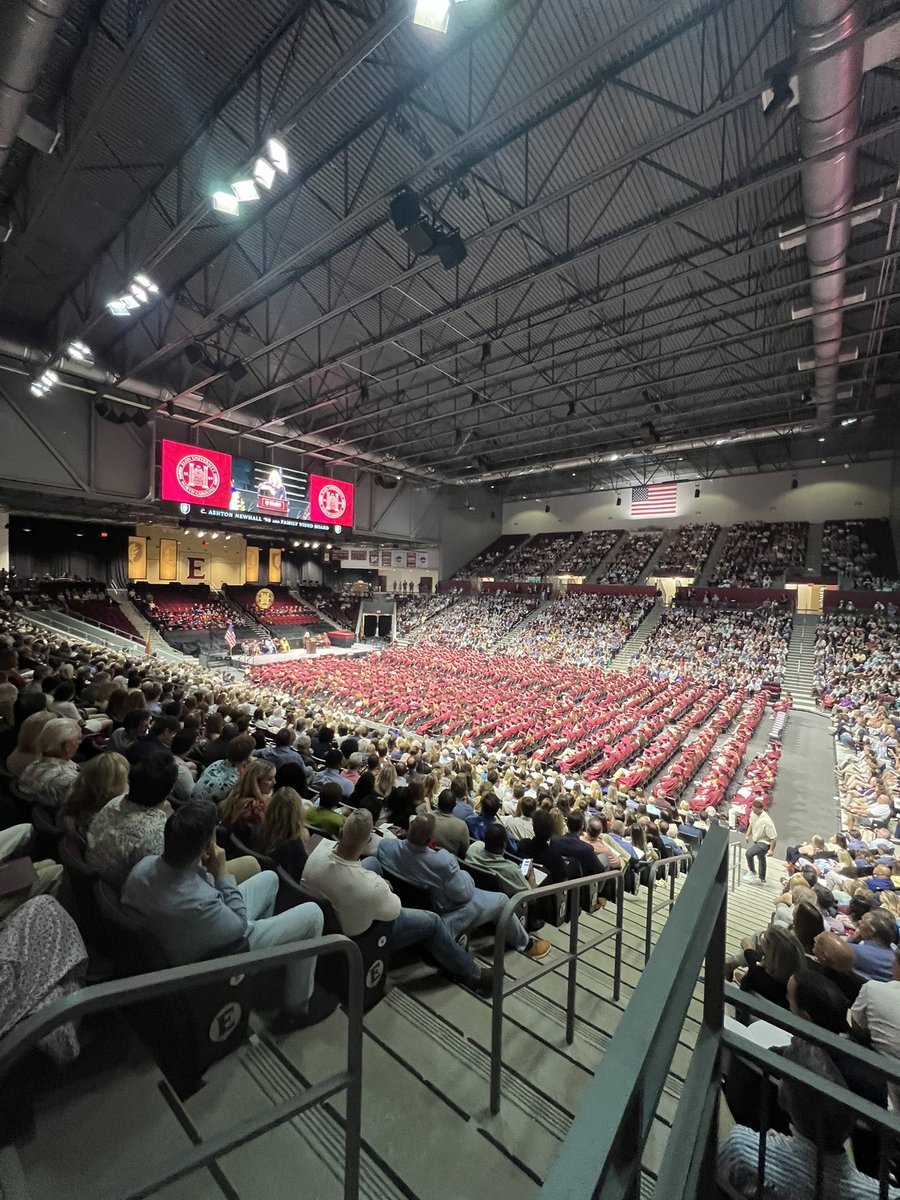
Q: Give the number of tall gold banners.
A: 4